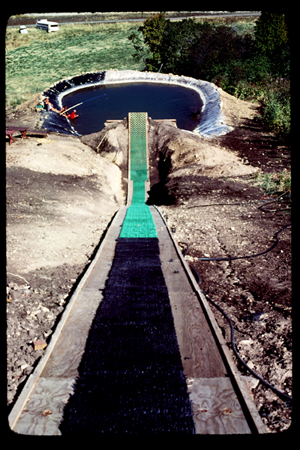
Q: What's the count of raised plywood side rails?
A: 2